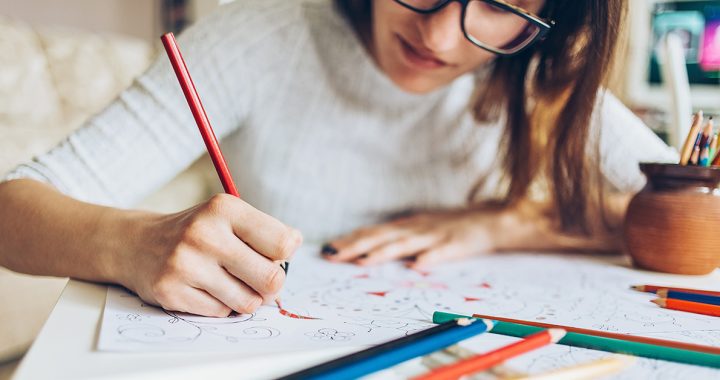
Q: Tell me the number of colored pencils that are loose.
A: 9